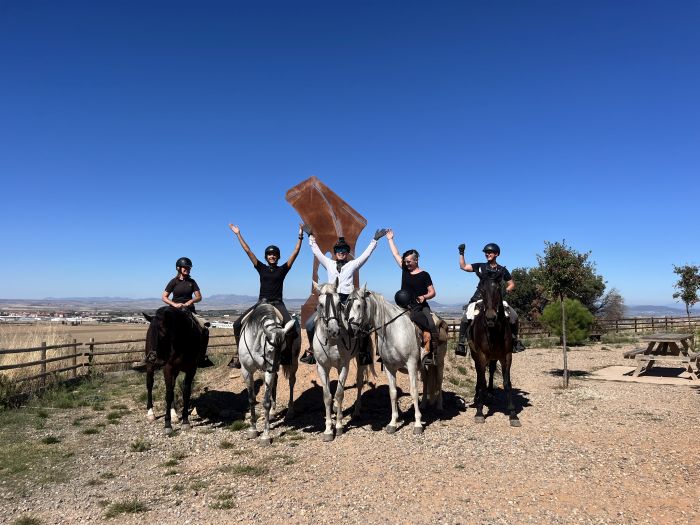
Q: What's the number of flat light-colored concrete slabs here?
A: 1